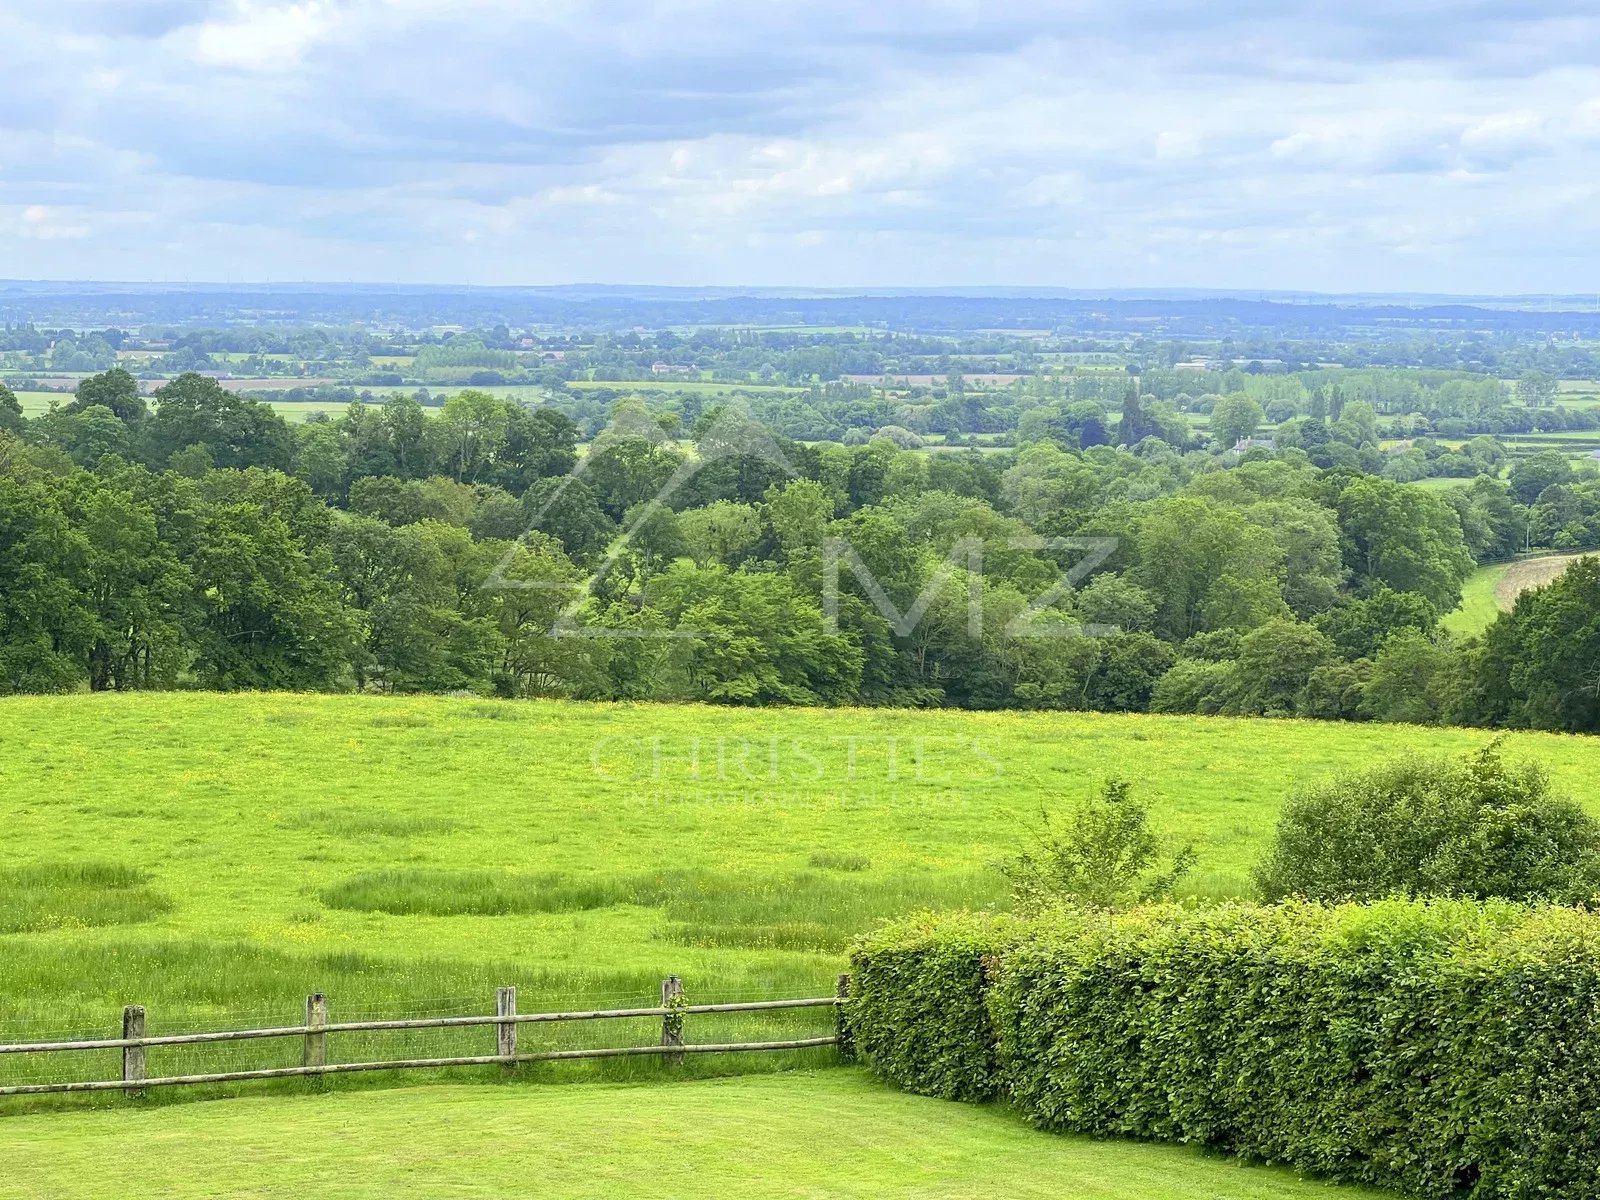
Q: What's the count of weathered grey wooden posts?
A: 5